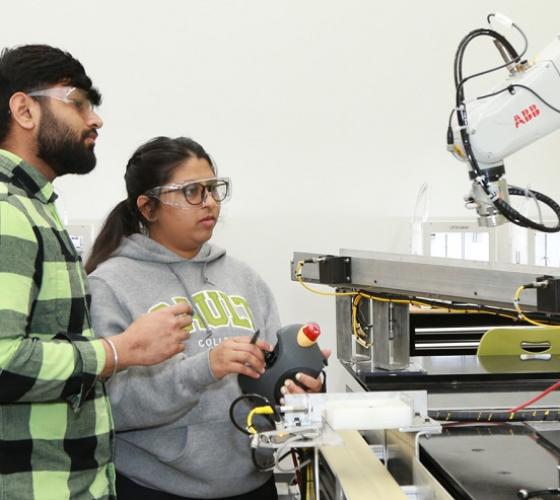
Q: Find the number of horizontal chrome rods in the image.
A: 2